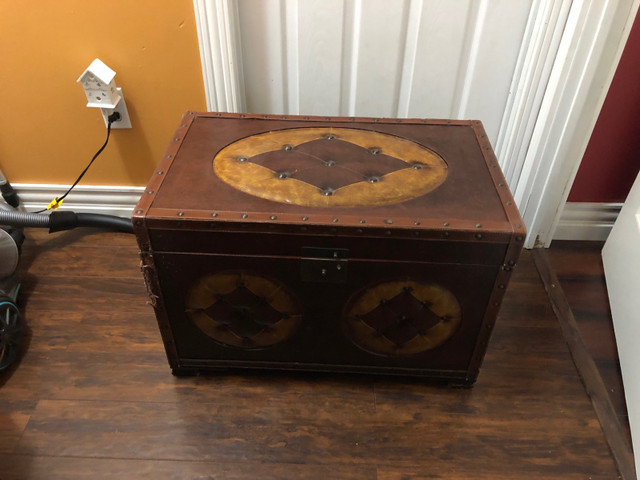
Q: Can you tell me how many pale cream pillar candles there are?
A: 0